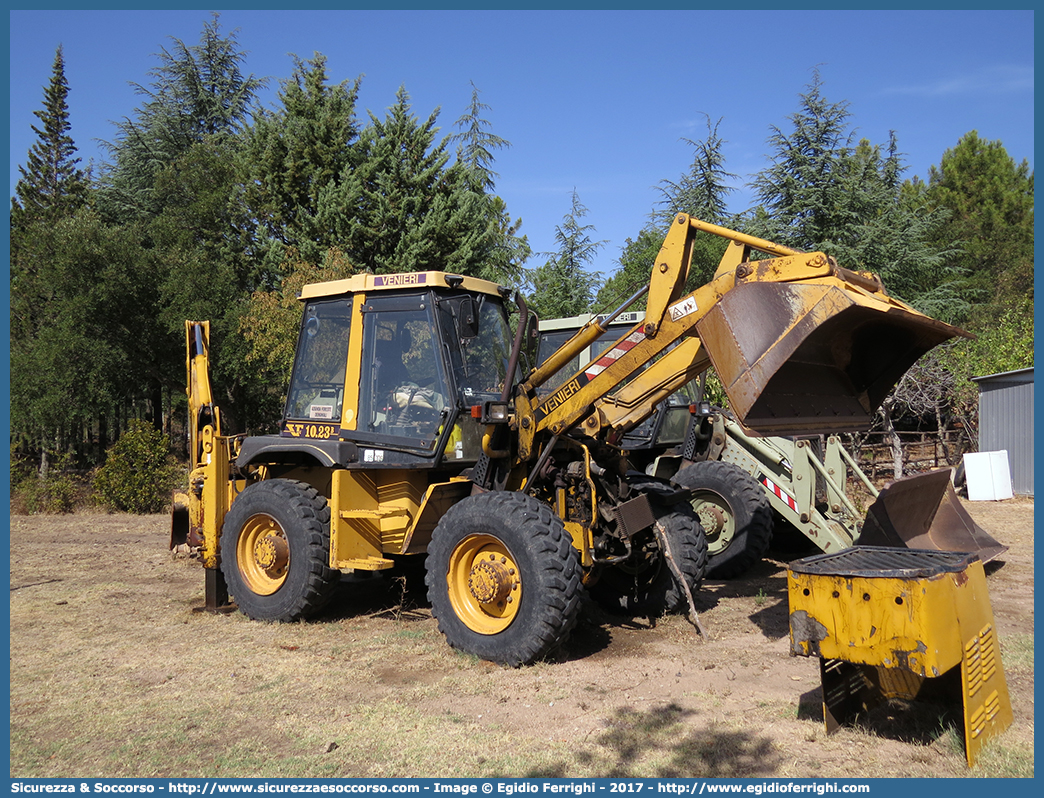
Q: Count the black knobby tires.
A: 4